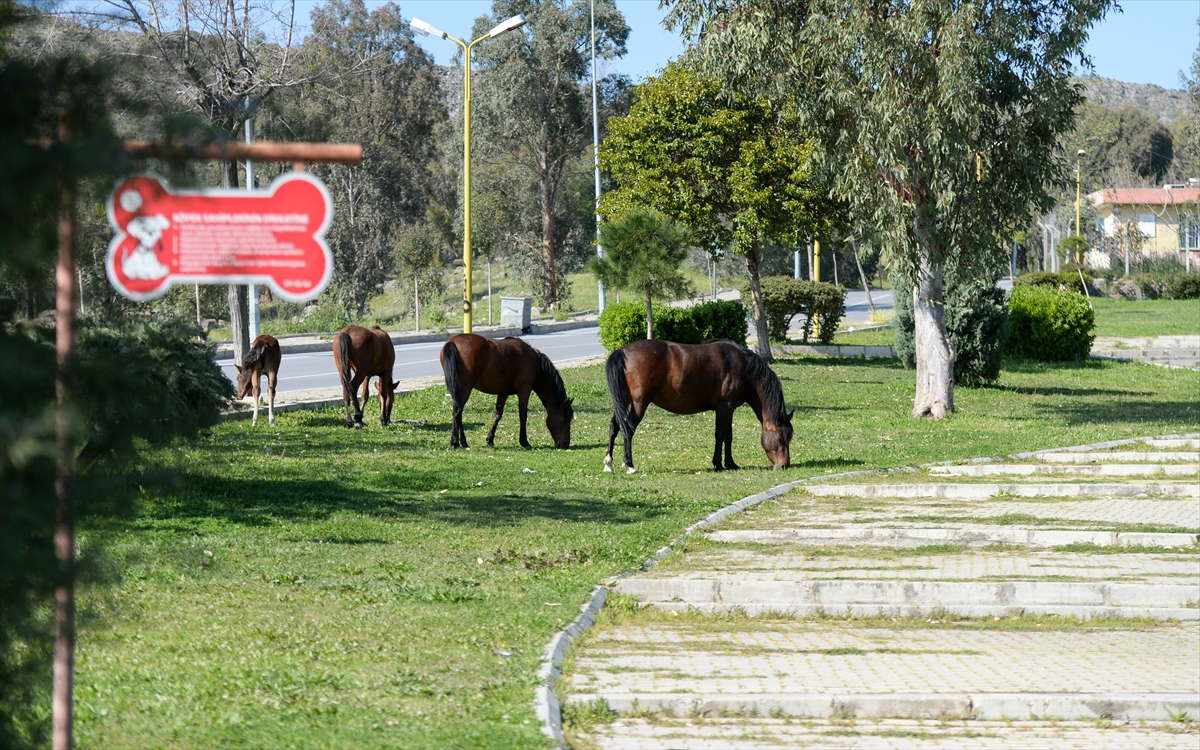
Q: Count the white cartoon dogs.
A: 1